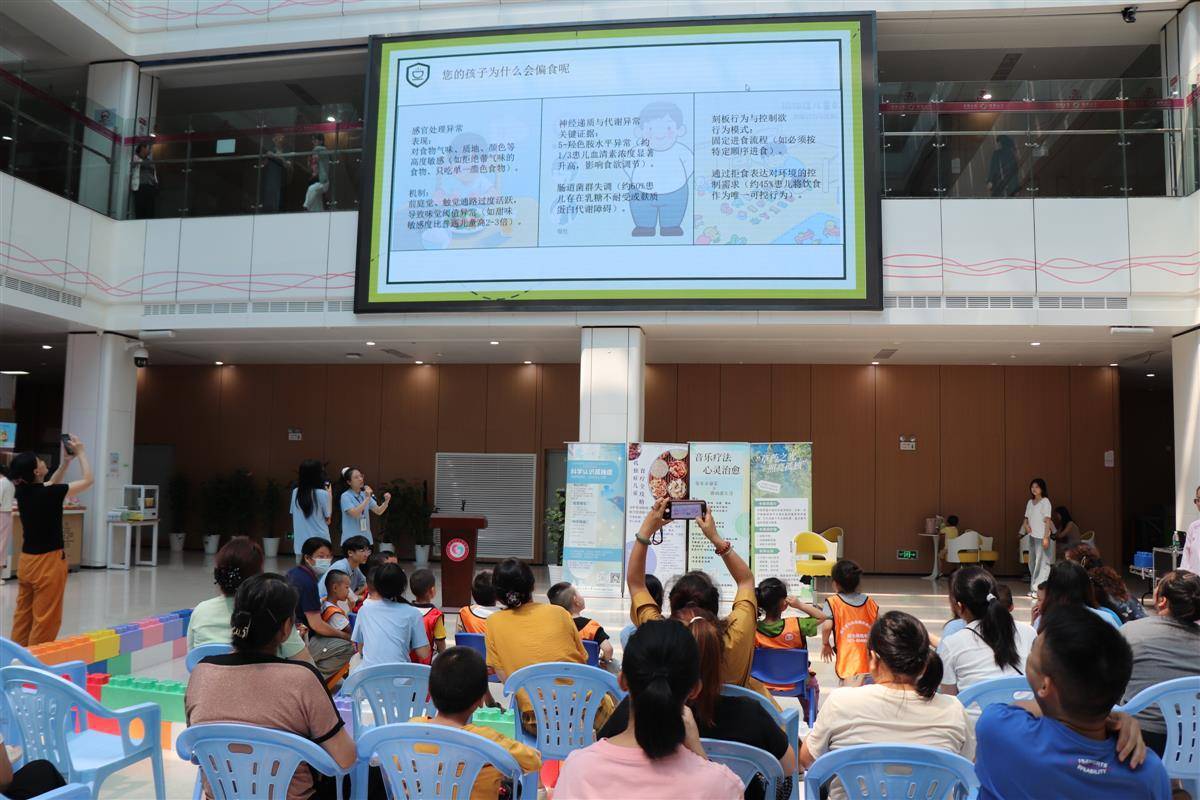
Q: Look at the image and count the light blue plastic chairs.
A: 13